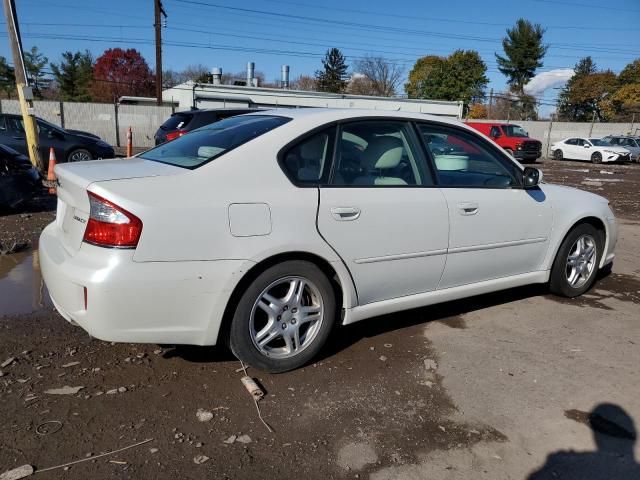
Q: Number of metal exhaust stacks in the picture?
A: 3